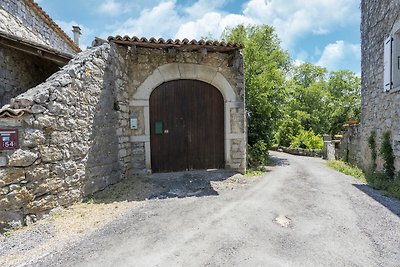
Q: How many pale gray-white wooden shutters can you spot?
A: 1